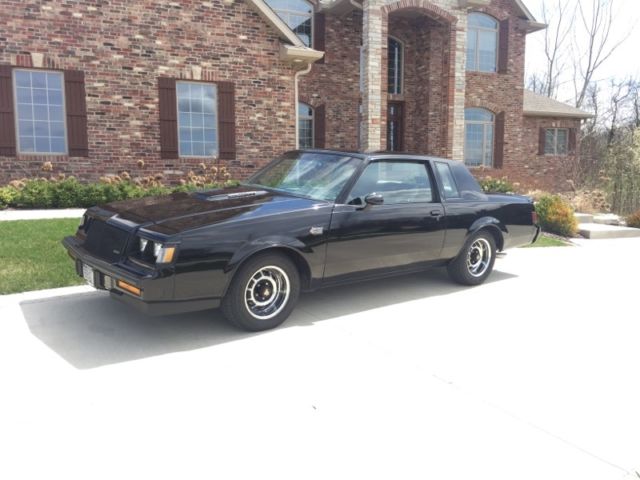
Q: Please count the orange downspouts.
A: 0